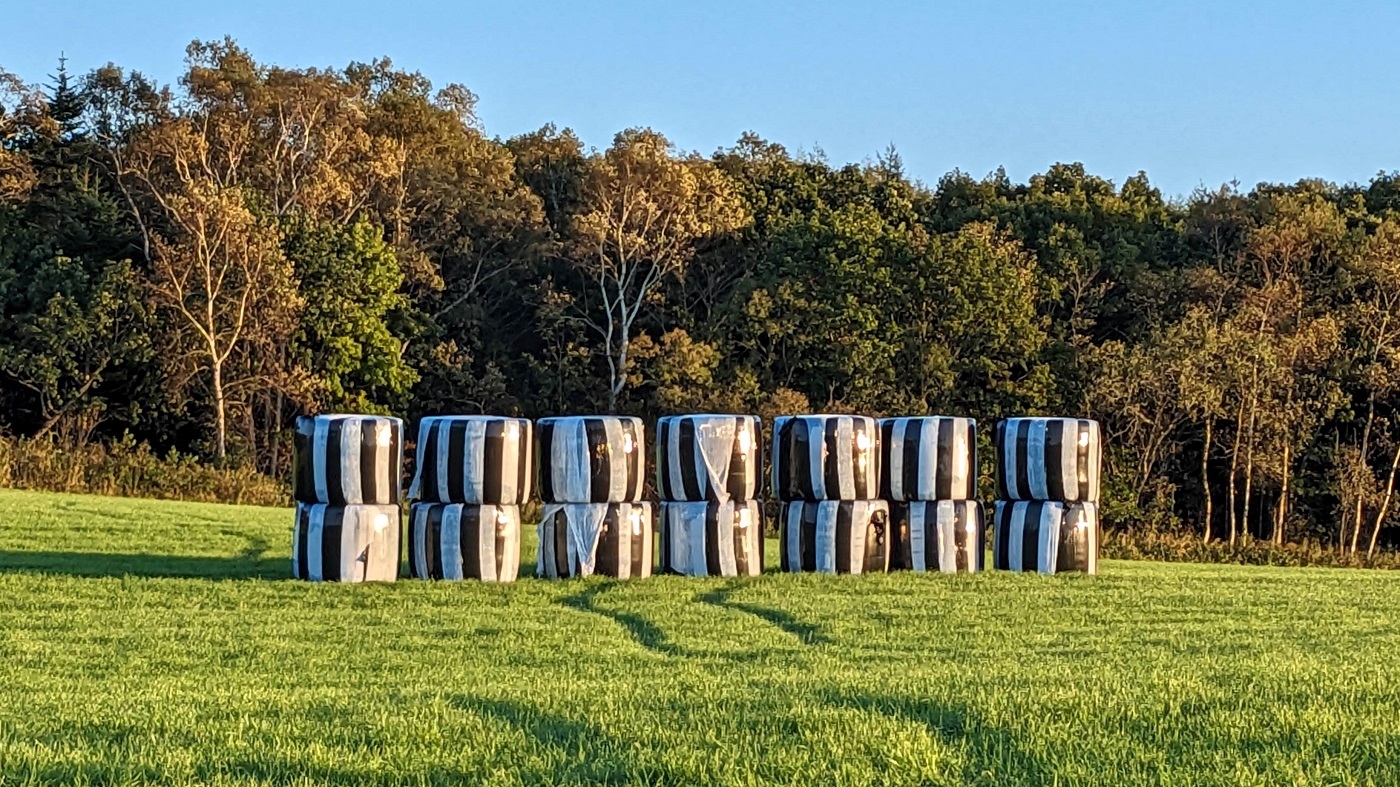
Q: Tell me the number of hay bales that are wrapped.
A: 14